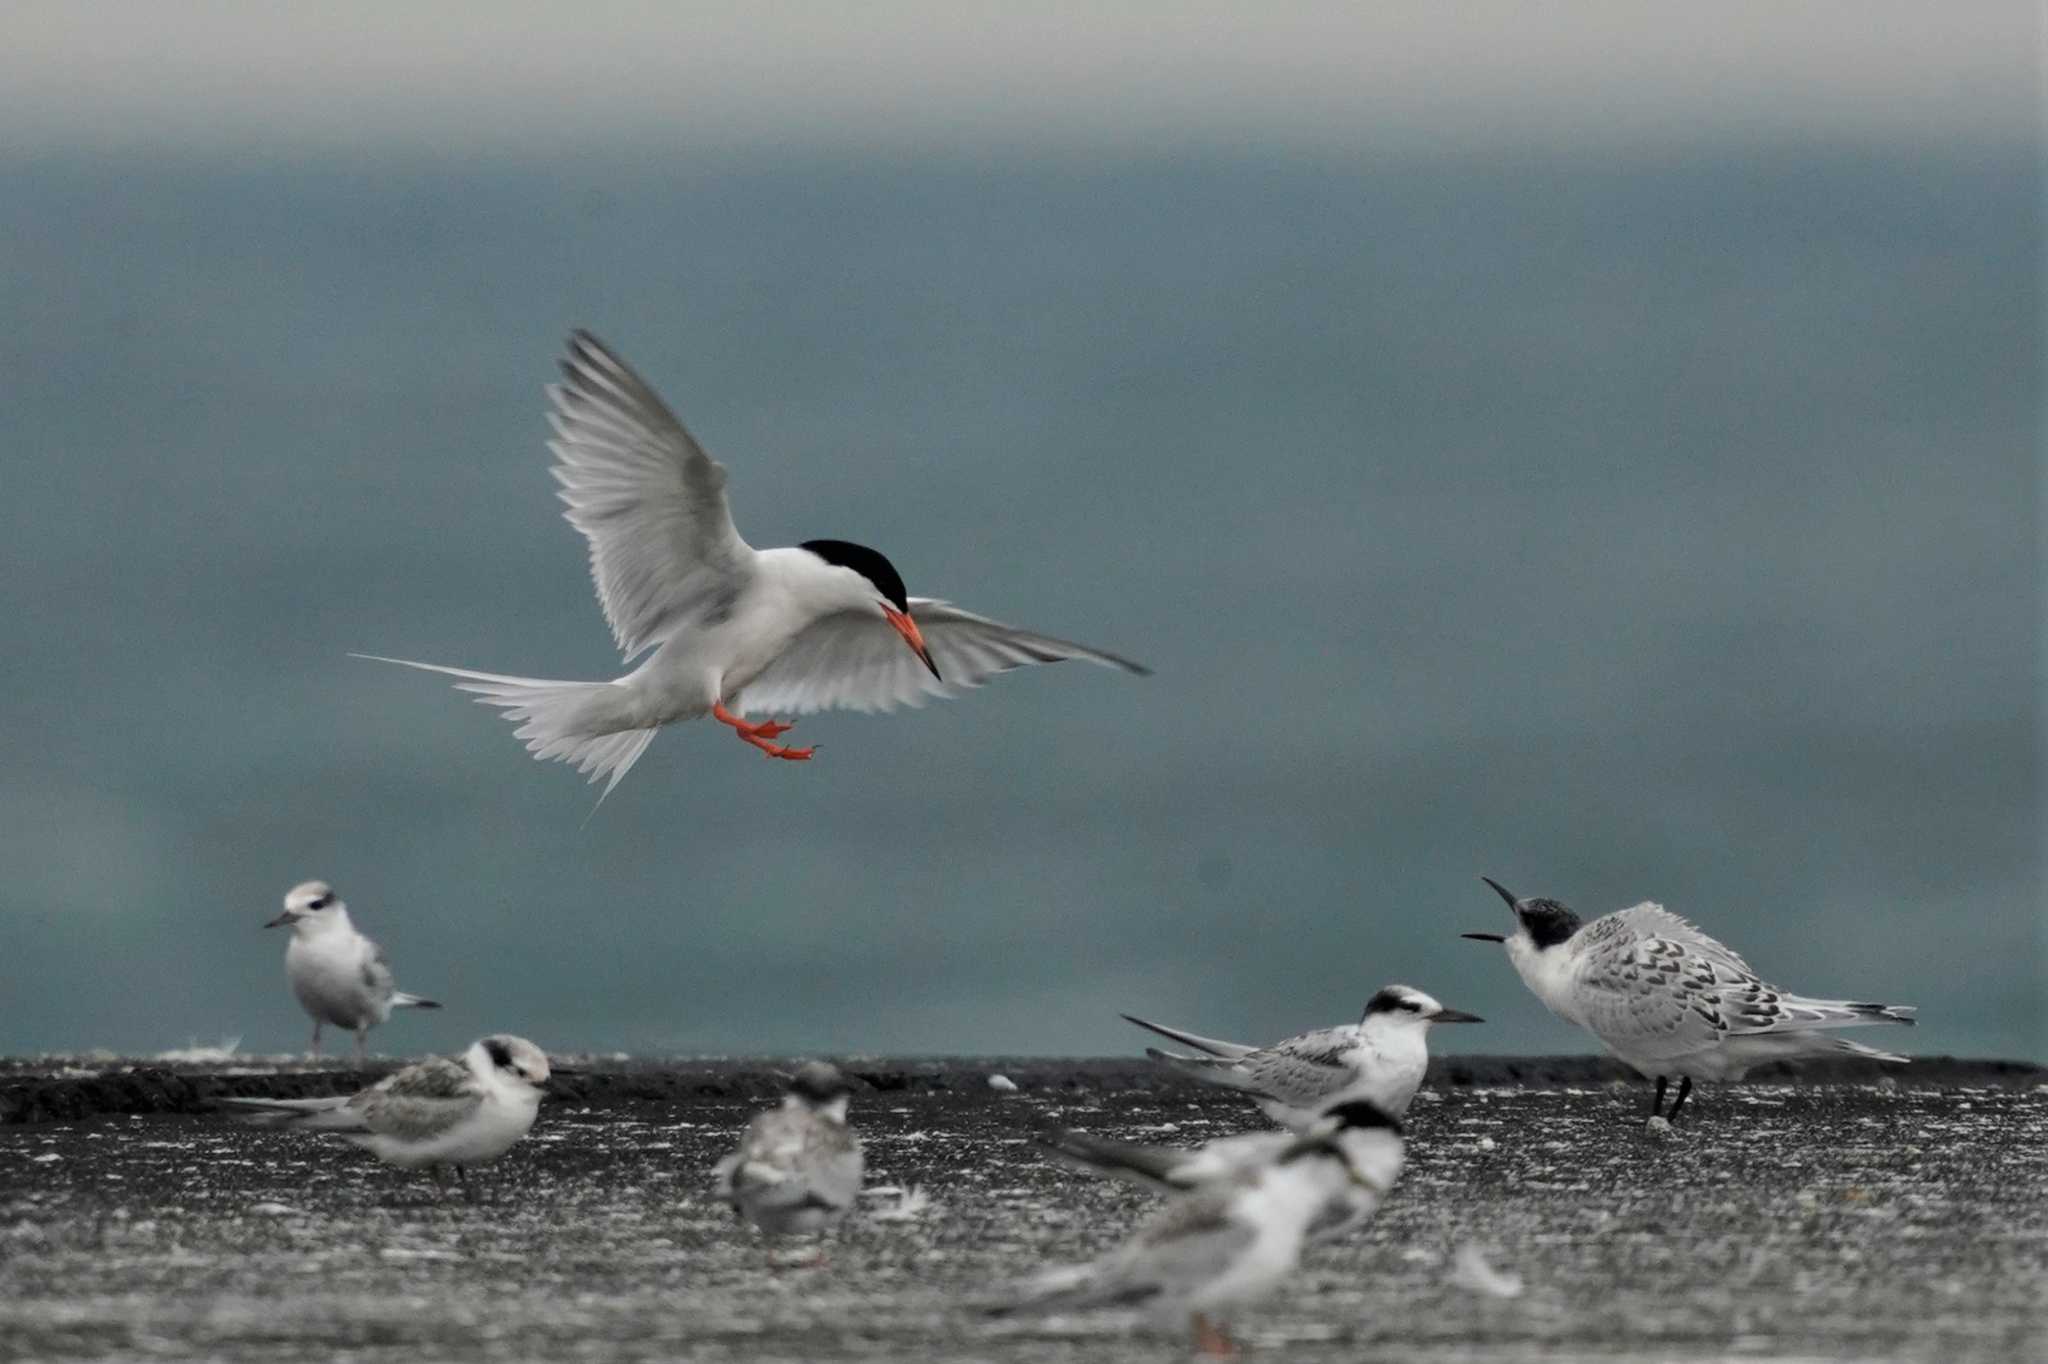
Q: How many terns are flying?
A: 1